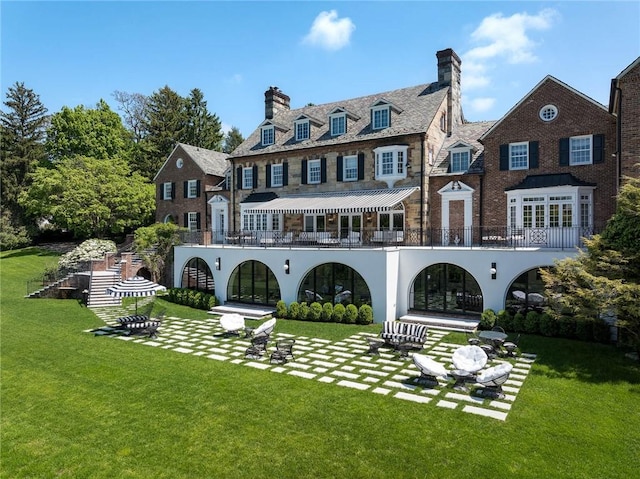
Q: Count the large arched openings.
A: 5